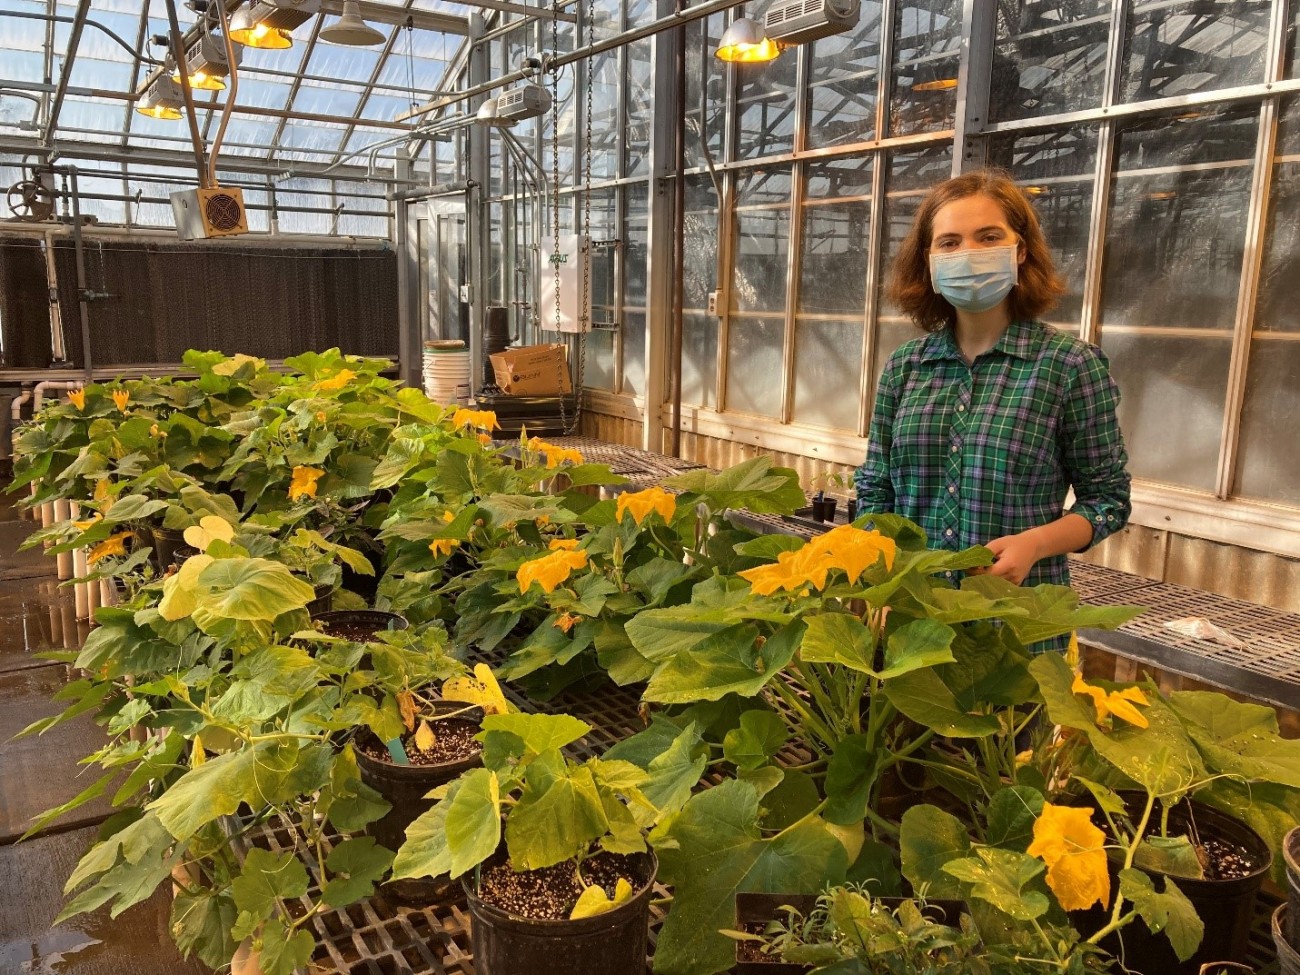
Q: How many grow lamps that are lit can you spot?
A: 4